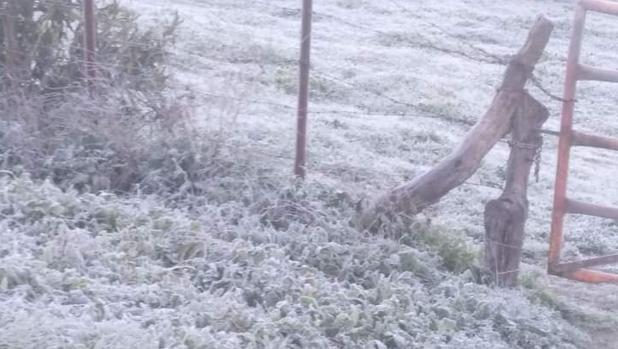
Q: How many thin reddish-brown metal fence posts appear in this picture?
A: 2